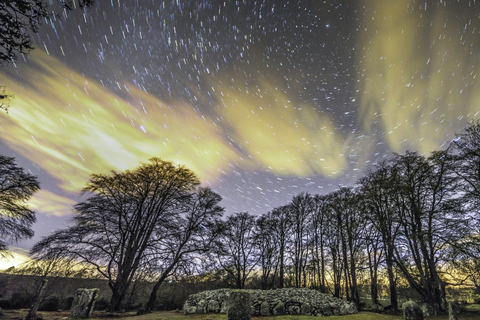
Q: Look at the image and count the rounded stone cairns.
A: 1